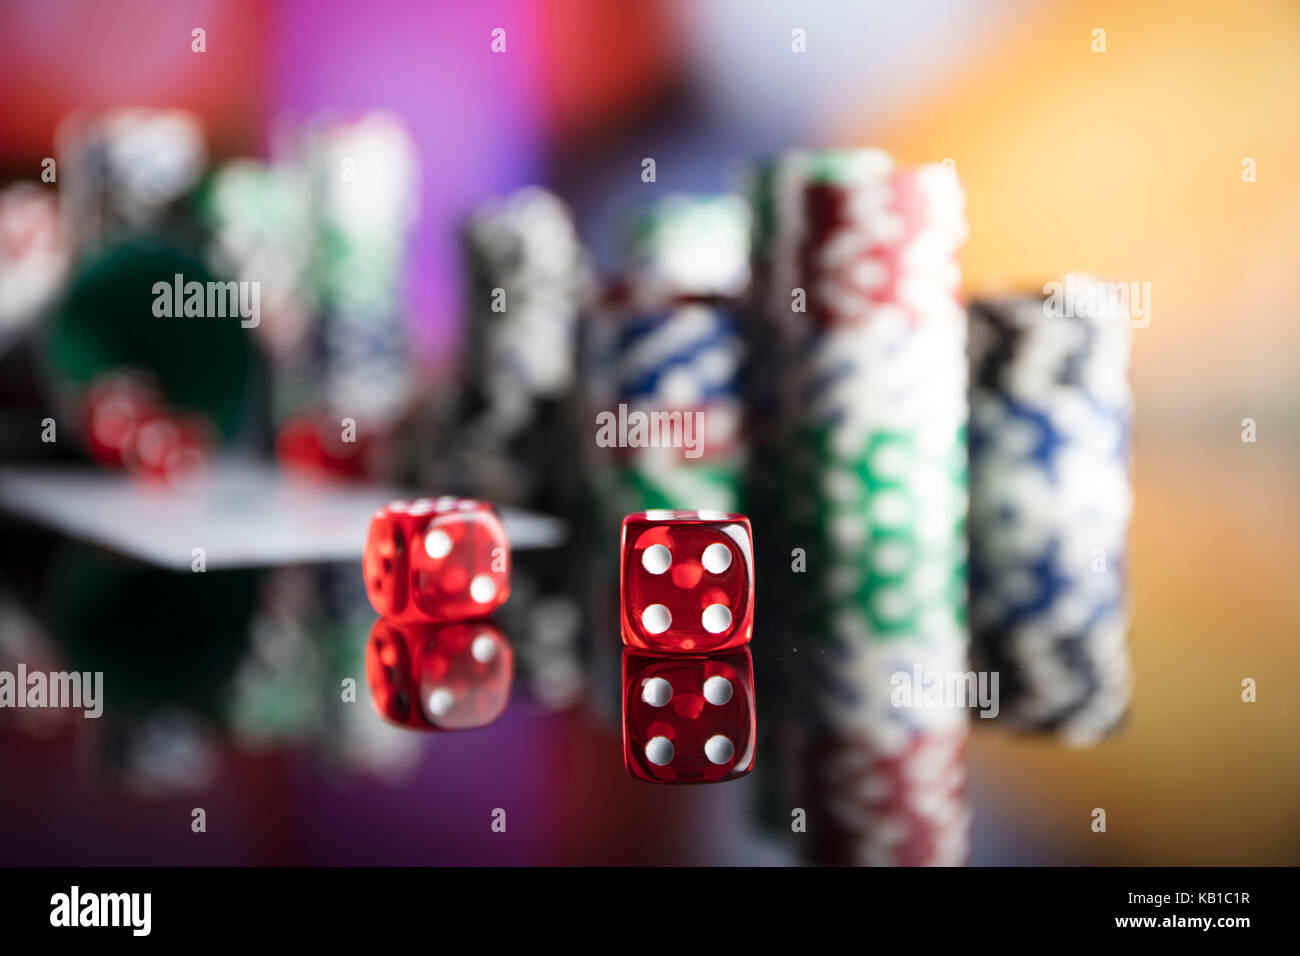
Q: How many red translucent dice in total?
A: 5